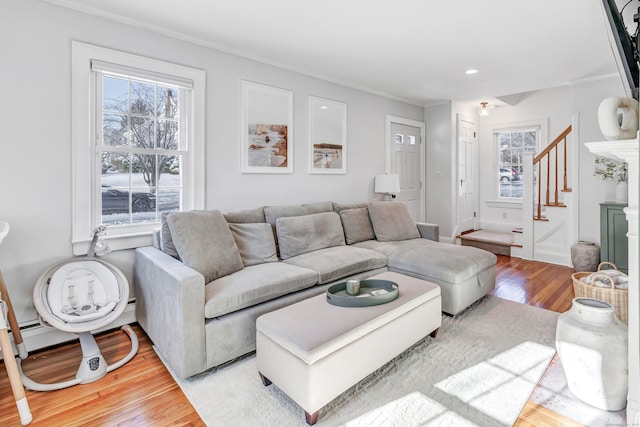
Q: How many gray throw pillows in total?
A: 5